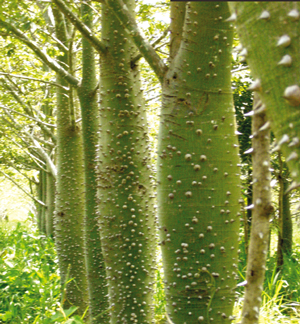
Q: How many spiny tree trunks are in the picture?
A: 6